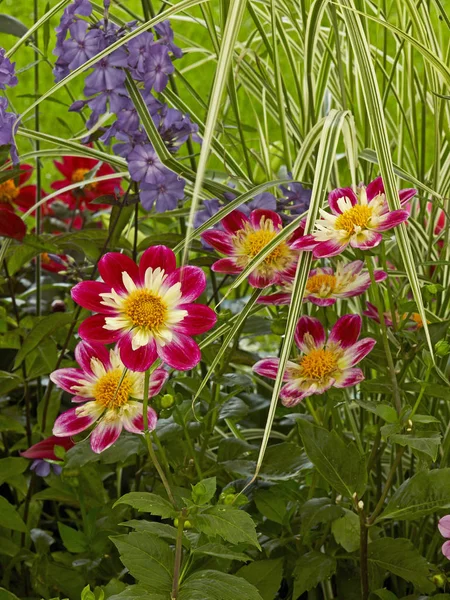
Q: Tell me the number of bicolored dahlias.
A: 6